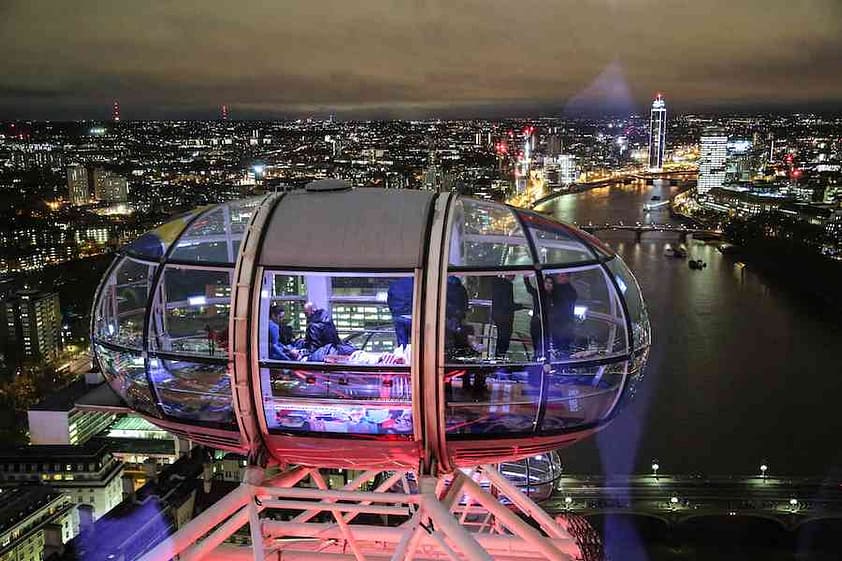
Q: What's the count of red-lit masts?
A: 2